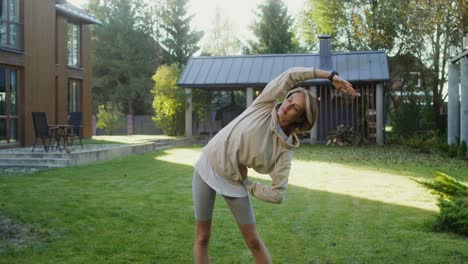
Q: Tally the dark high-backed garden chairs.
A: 2